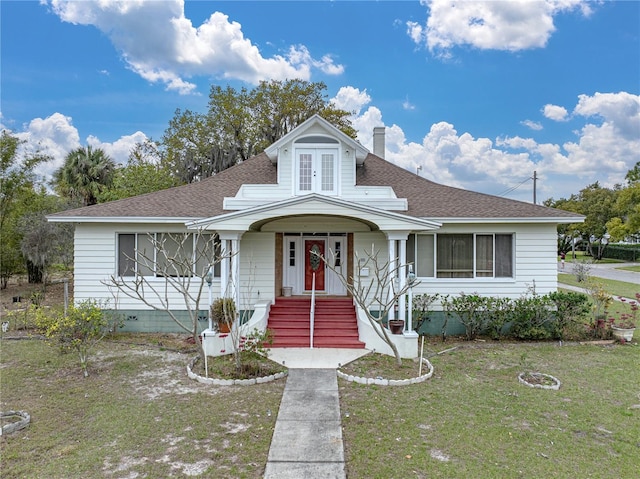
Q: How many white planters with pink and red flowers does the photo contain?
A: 1